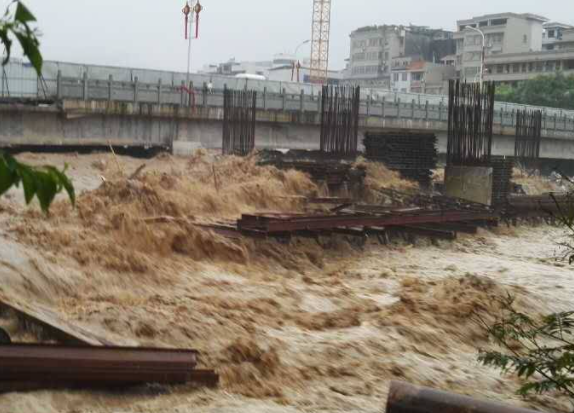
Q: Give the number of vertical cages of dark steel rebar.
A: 4